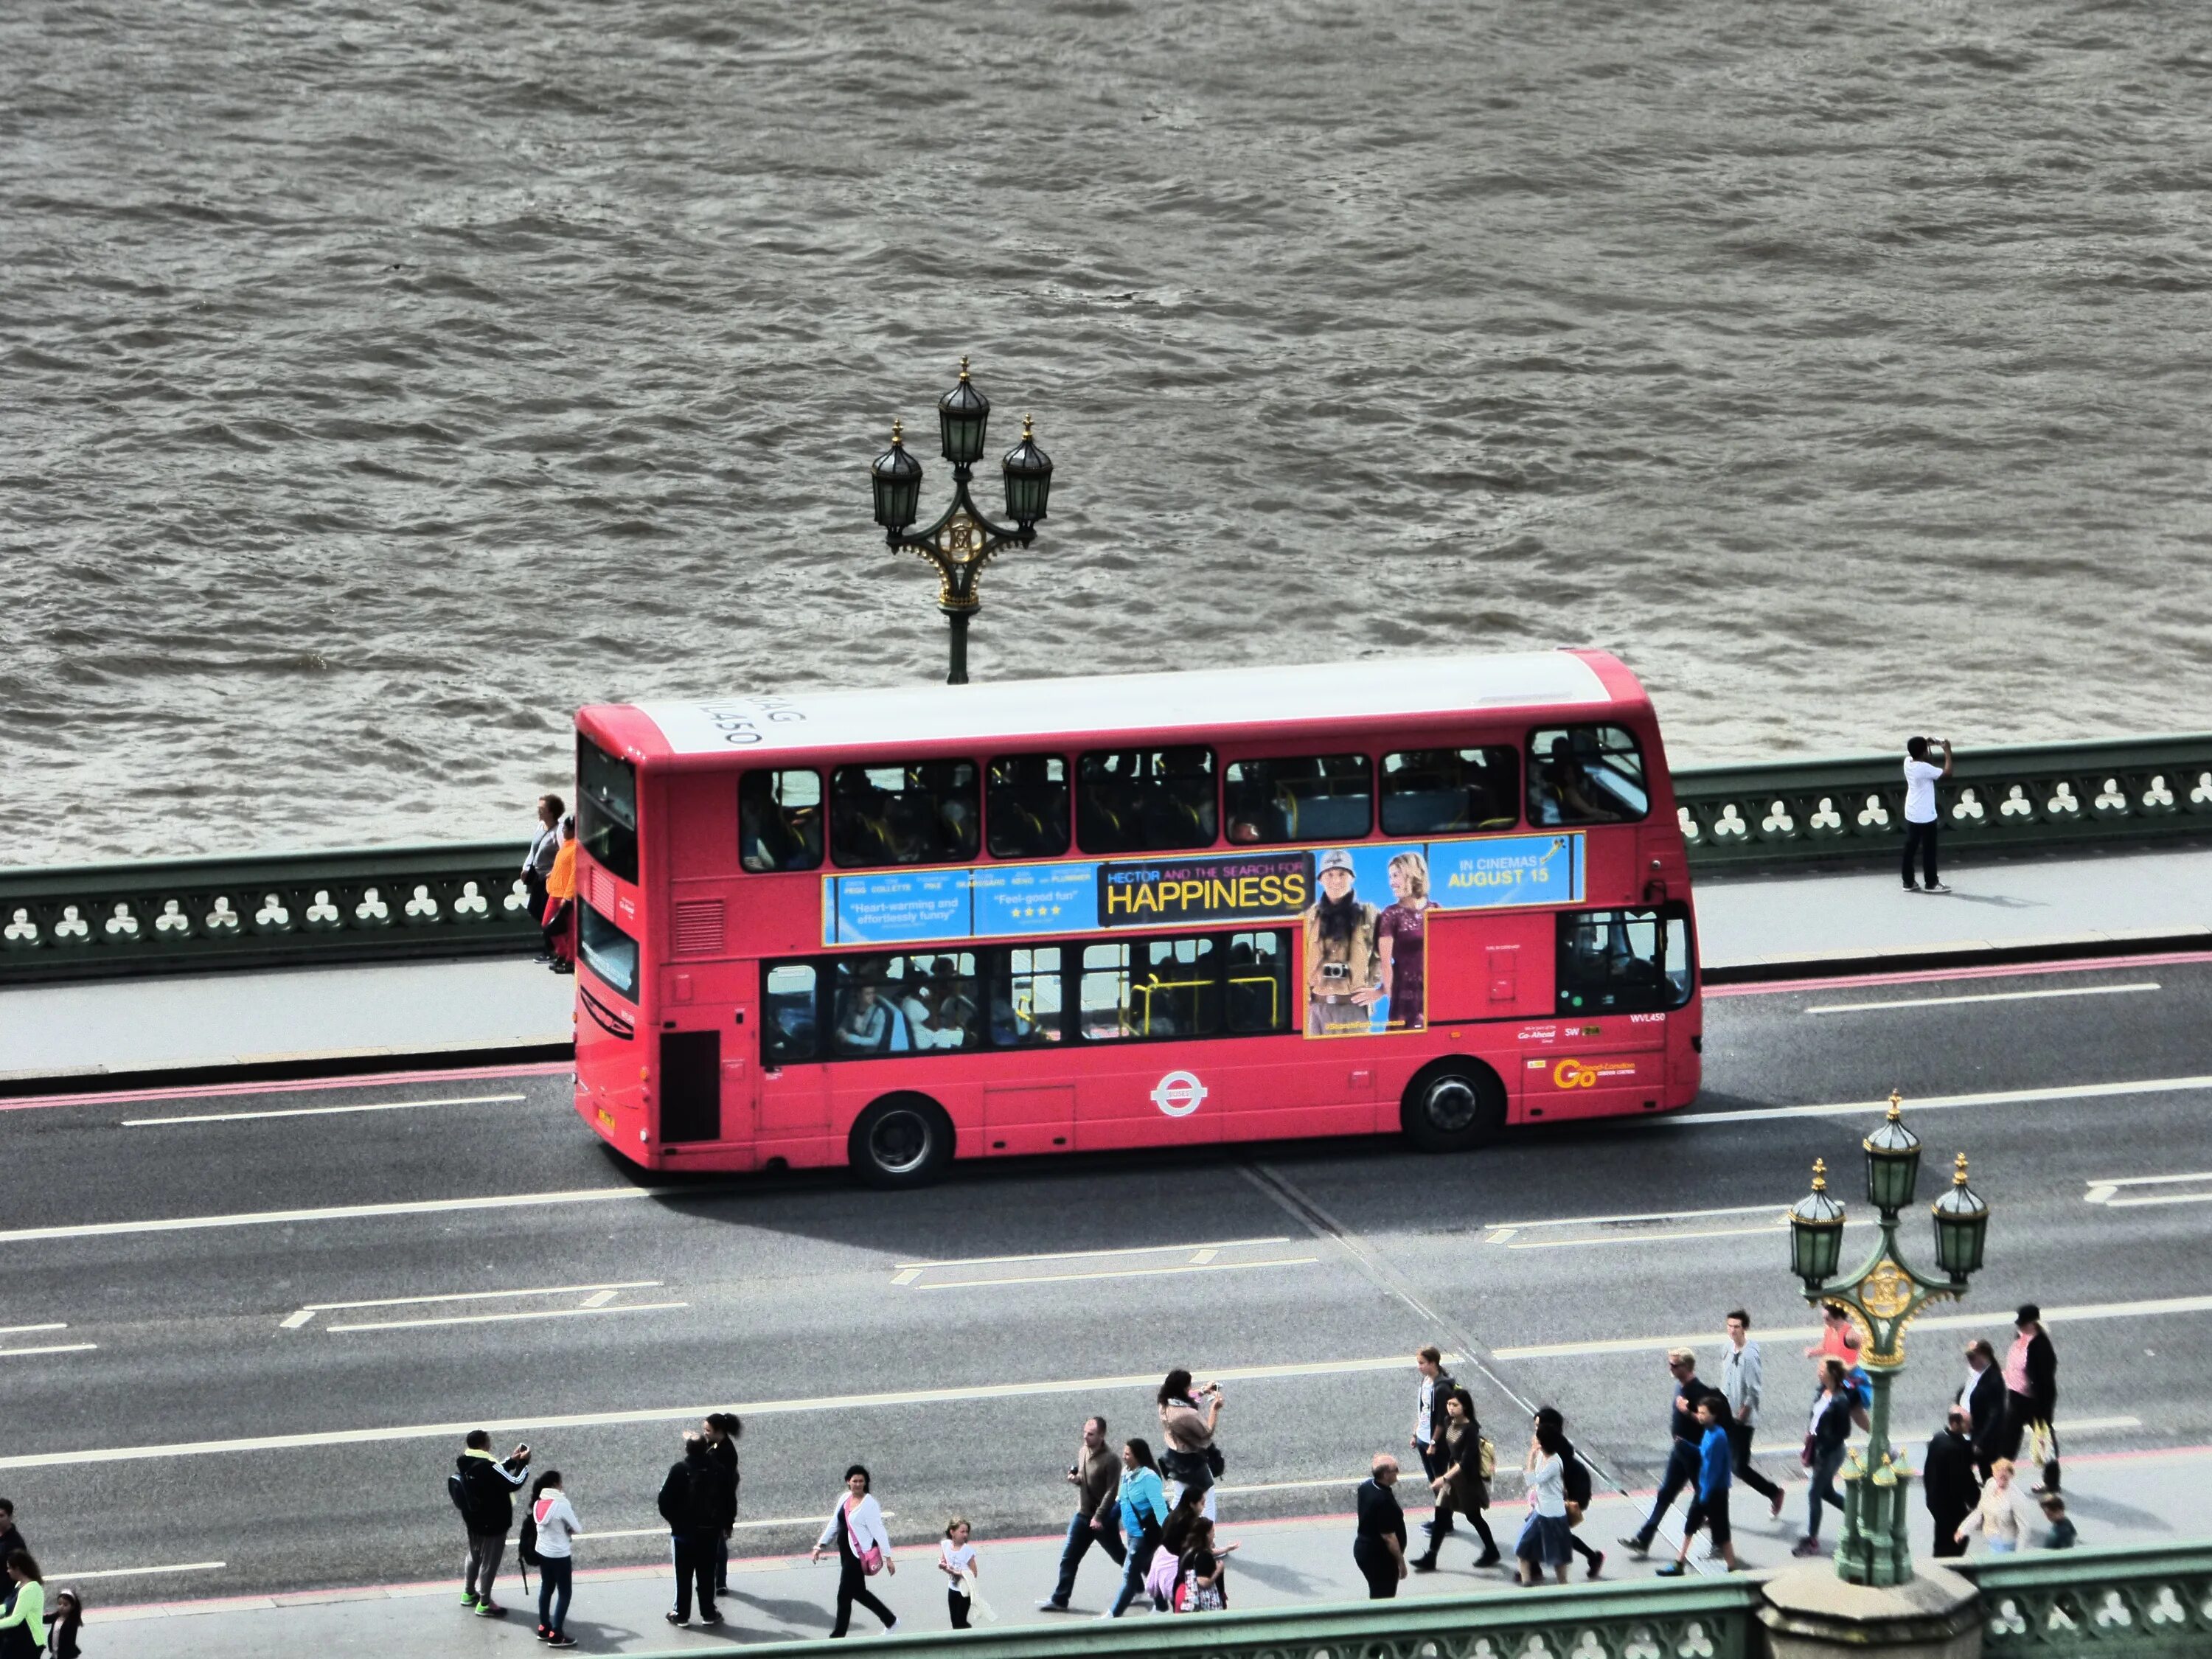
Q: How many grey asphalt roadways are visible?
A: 1